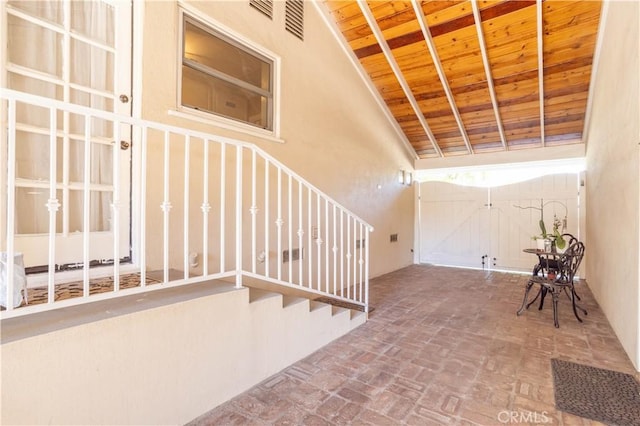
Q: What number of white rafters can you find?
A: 4